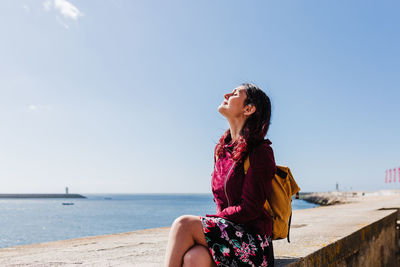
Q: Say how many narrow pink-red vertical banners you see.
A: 4